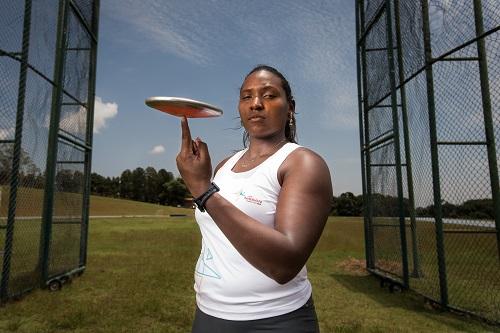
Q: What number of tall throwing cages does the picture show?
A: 2